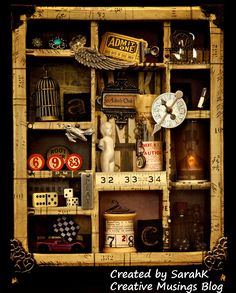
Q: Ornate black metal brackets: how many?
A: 4